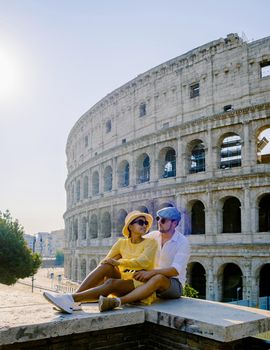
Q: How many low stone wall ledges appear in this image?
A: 1